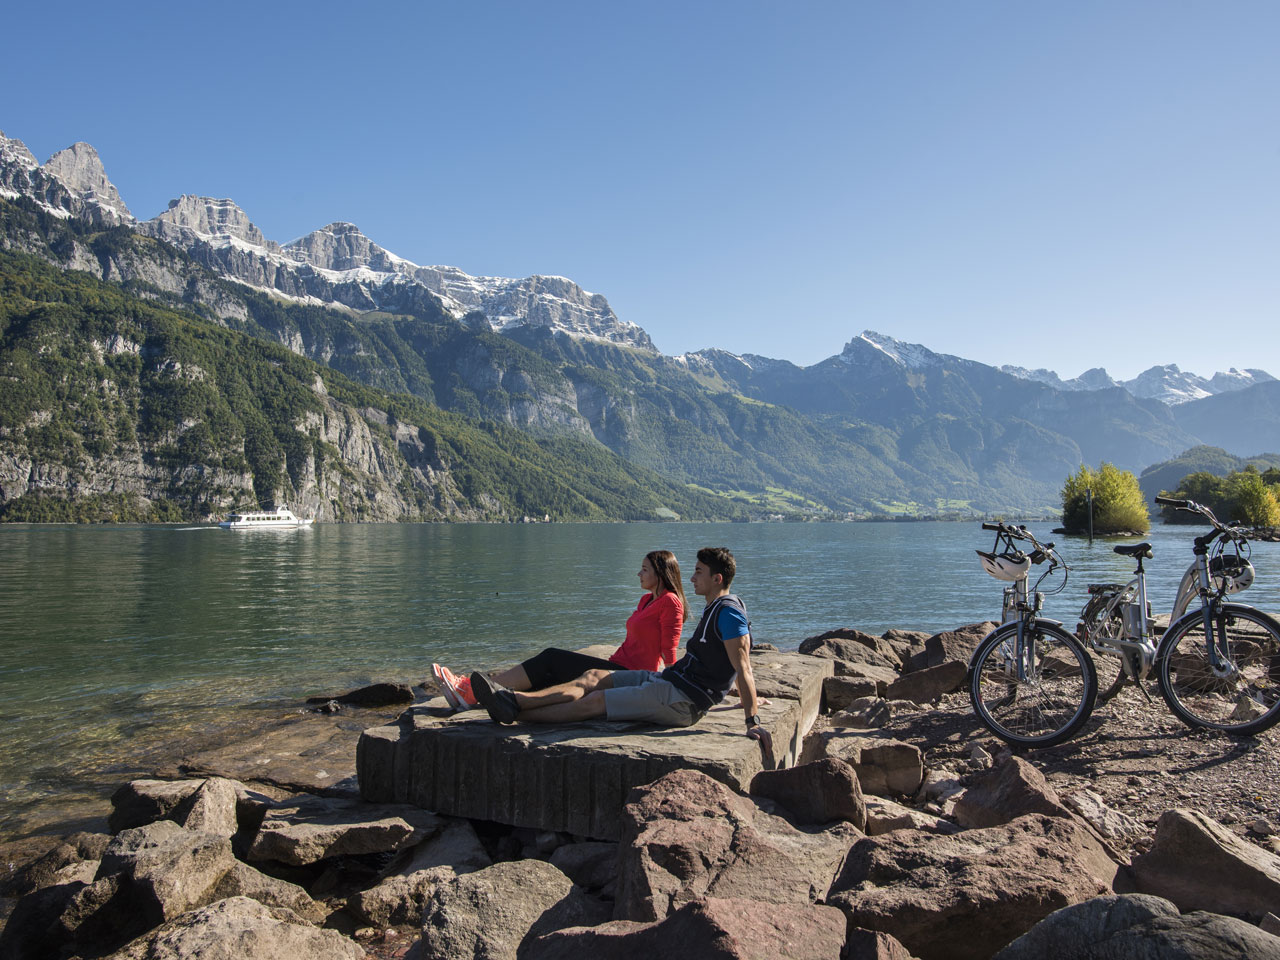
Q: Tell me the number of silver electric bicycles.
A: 2